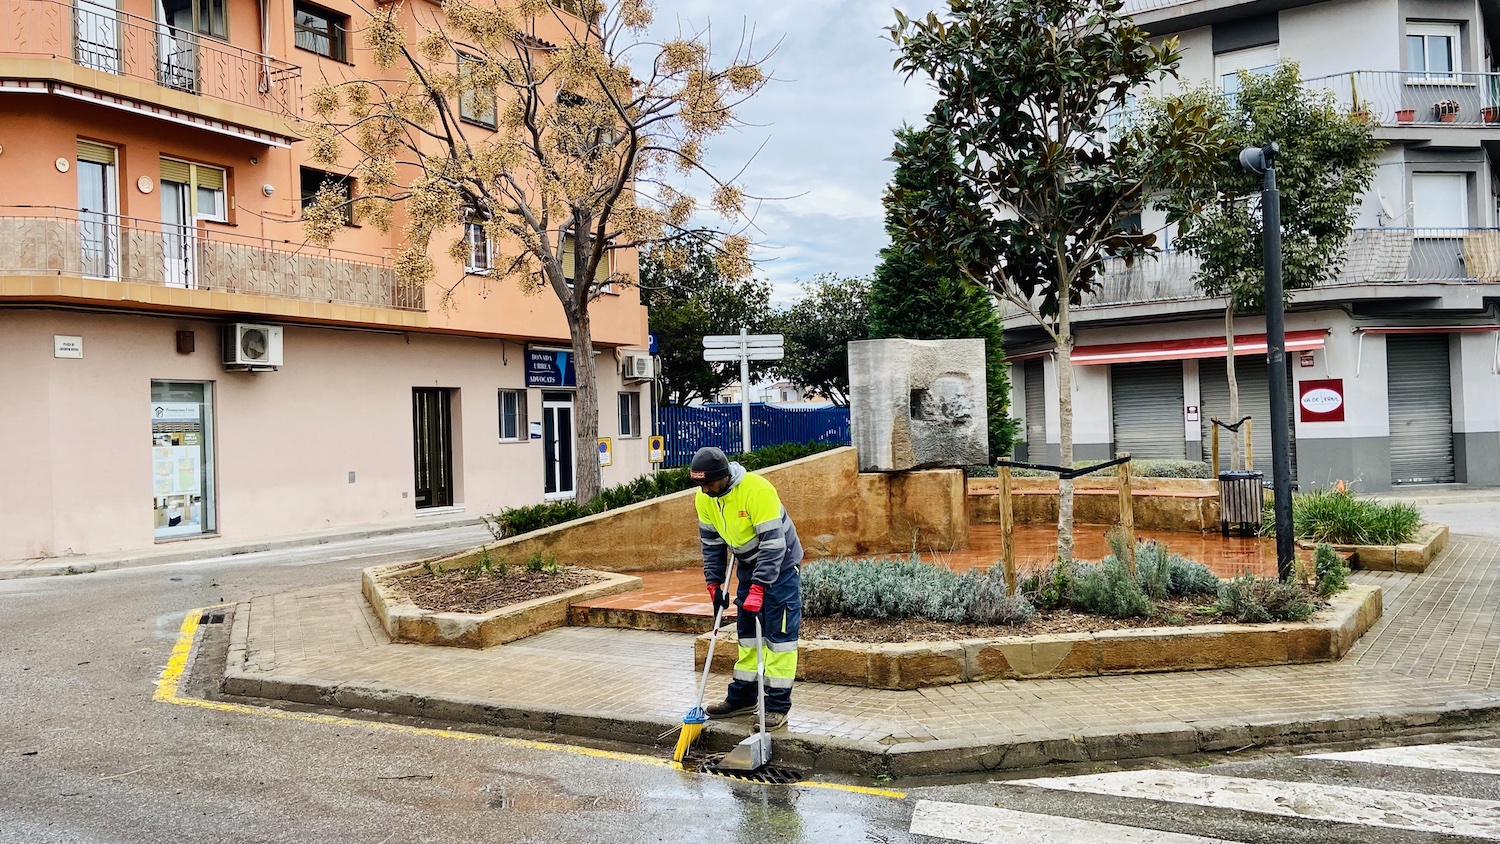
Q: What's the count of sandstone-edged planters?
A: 3